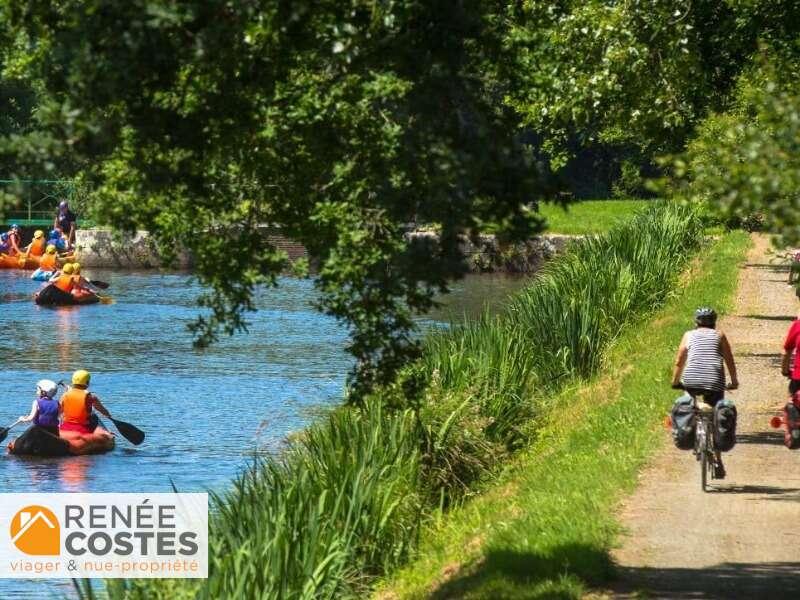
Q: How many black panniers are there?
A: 2